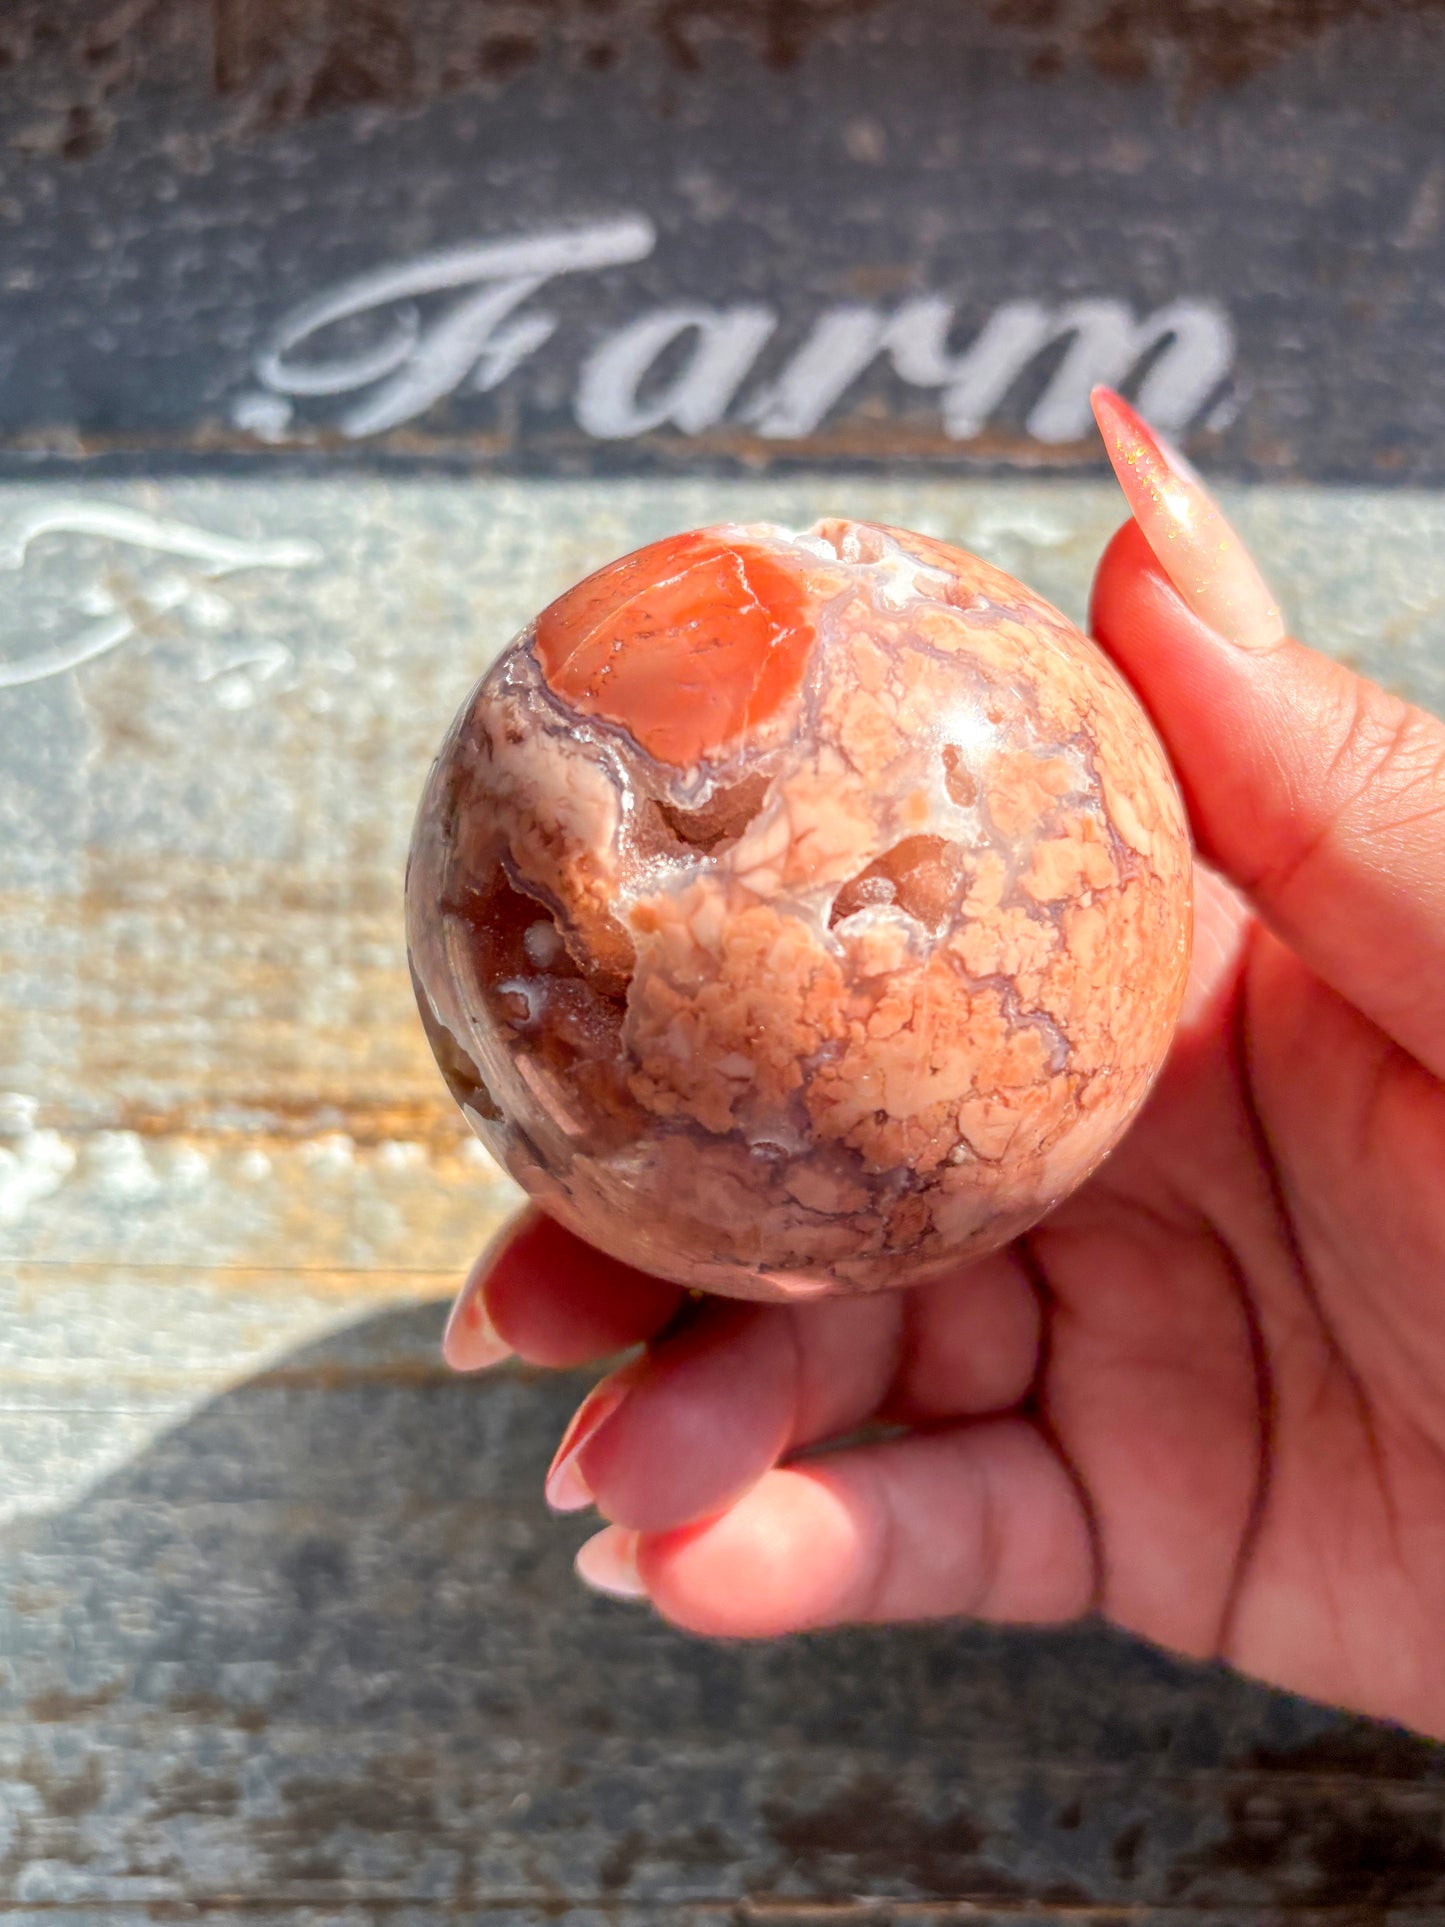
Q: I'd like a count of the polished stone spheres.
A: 1